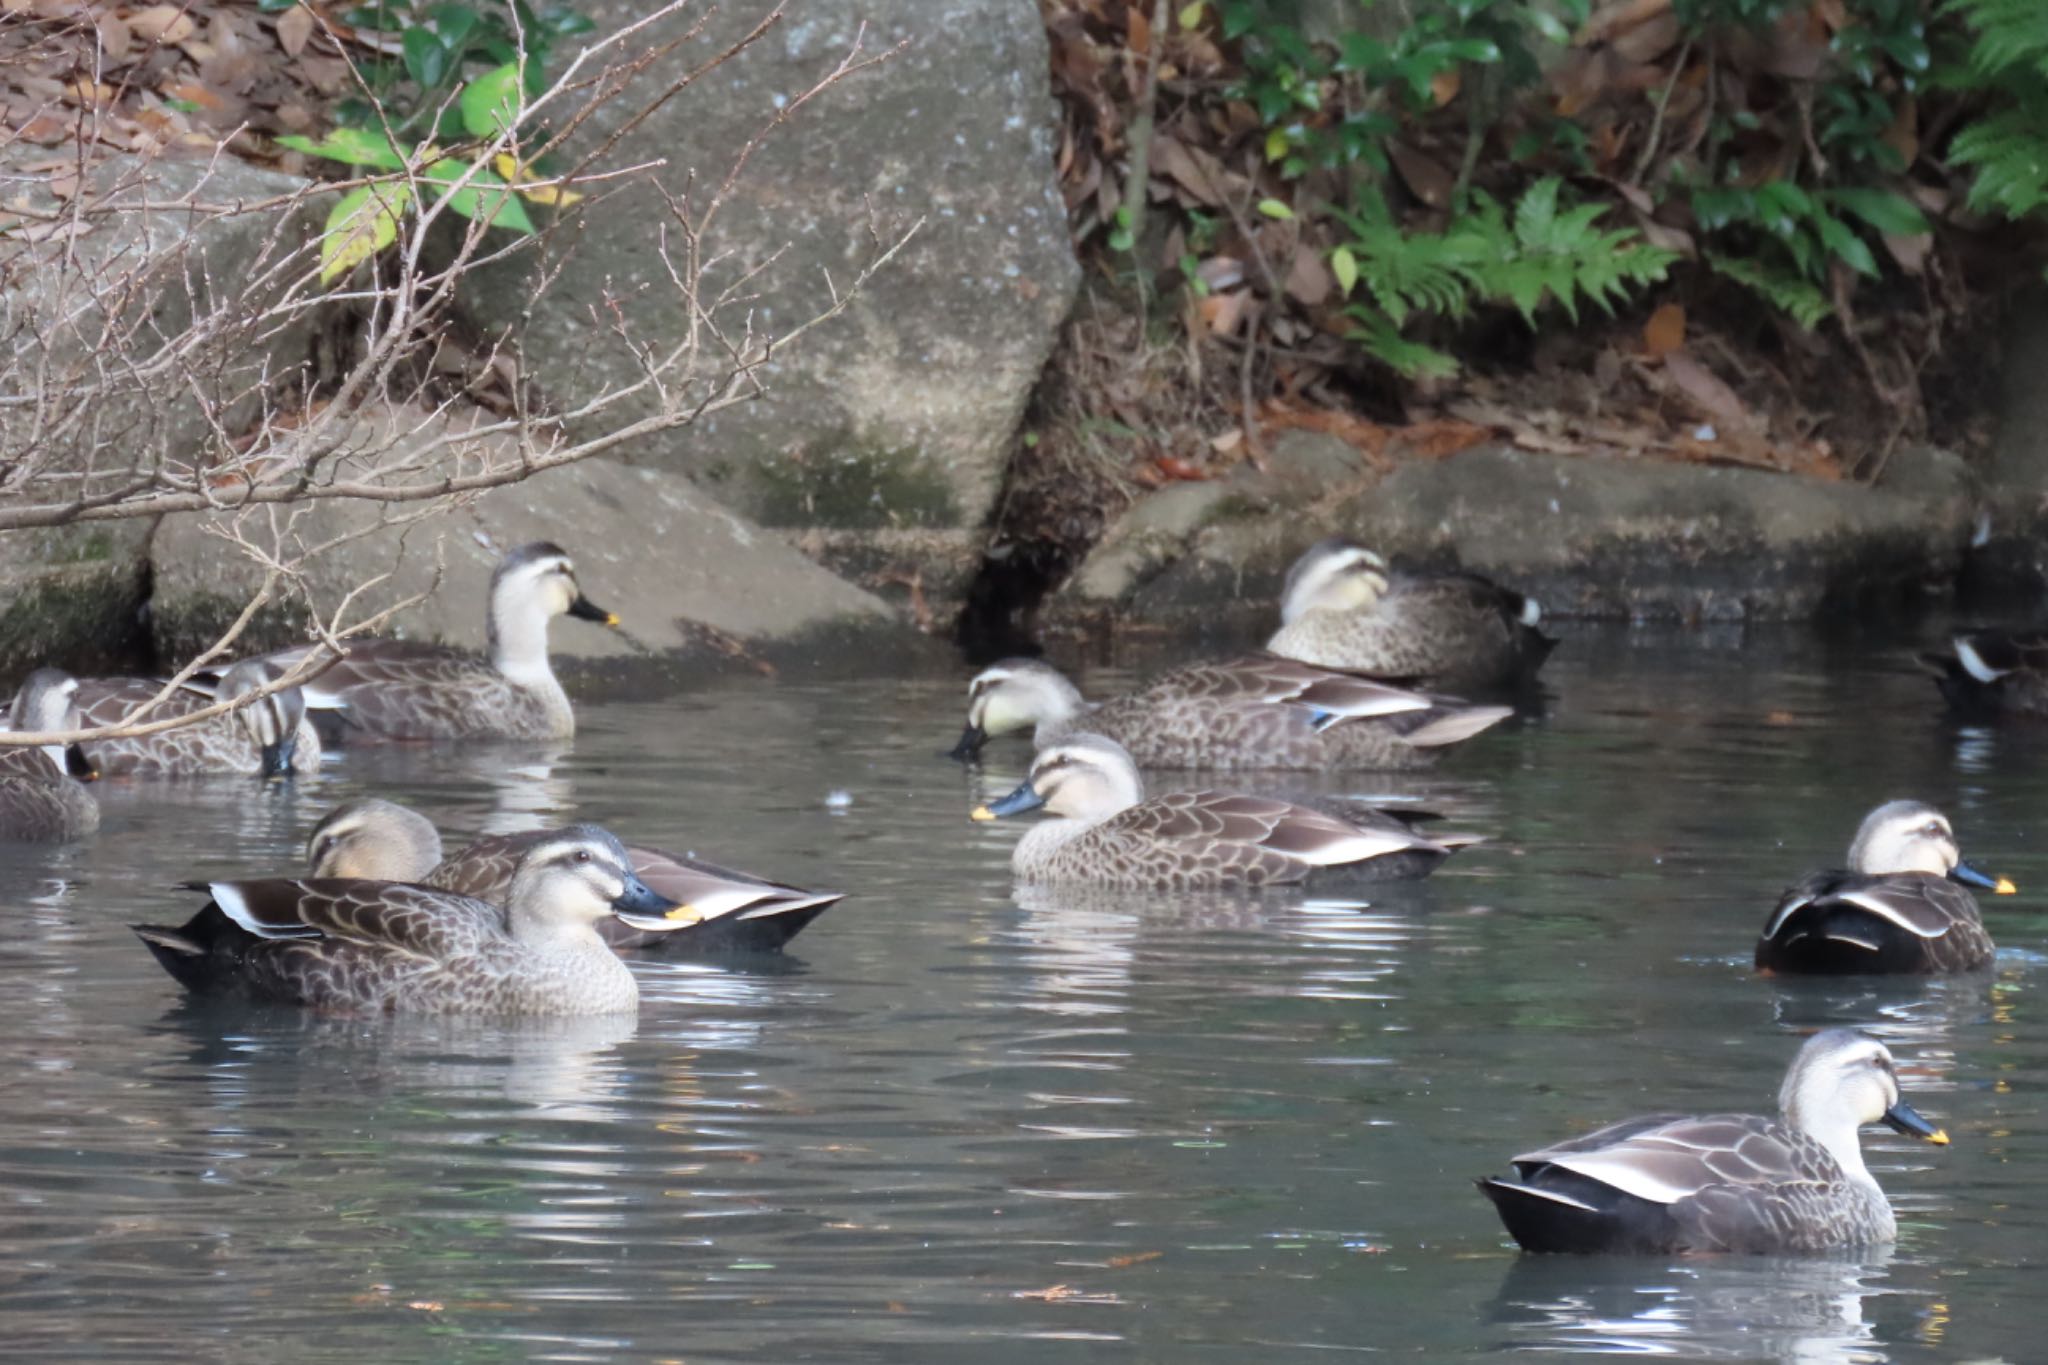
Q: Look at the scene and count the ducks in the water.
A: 11